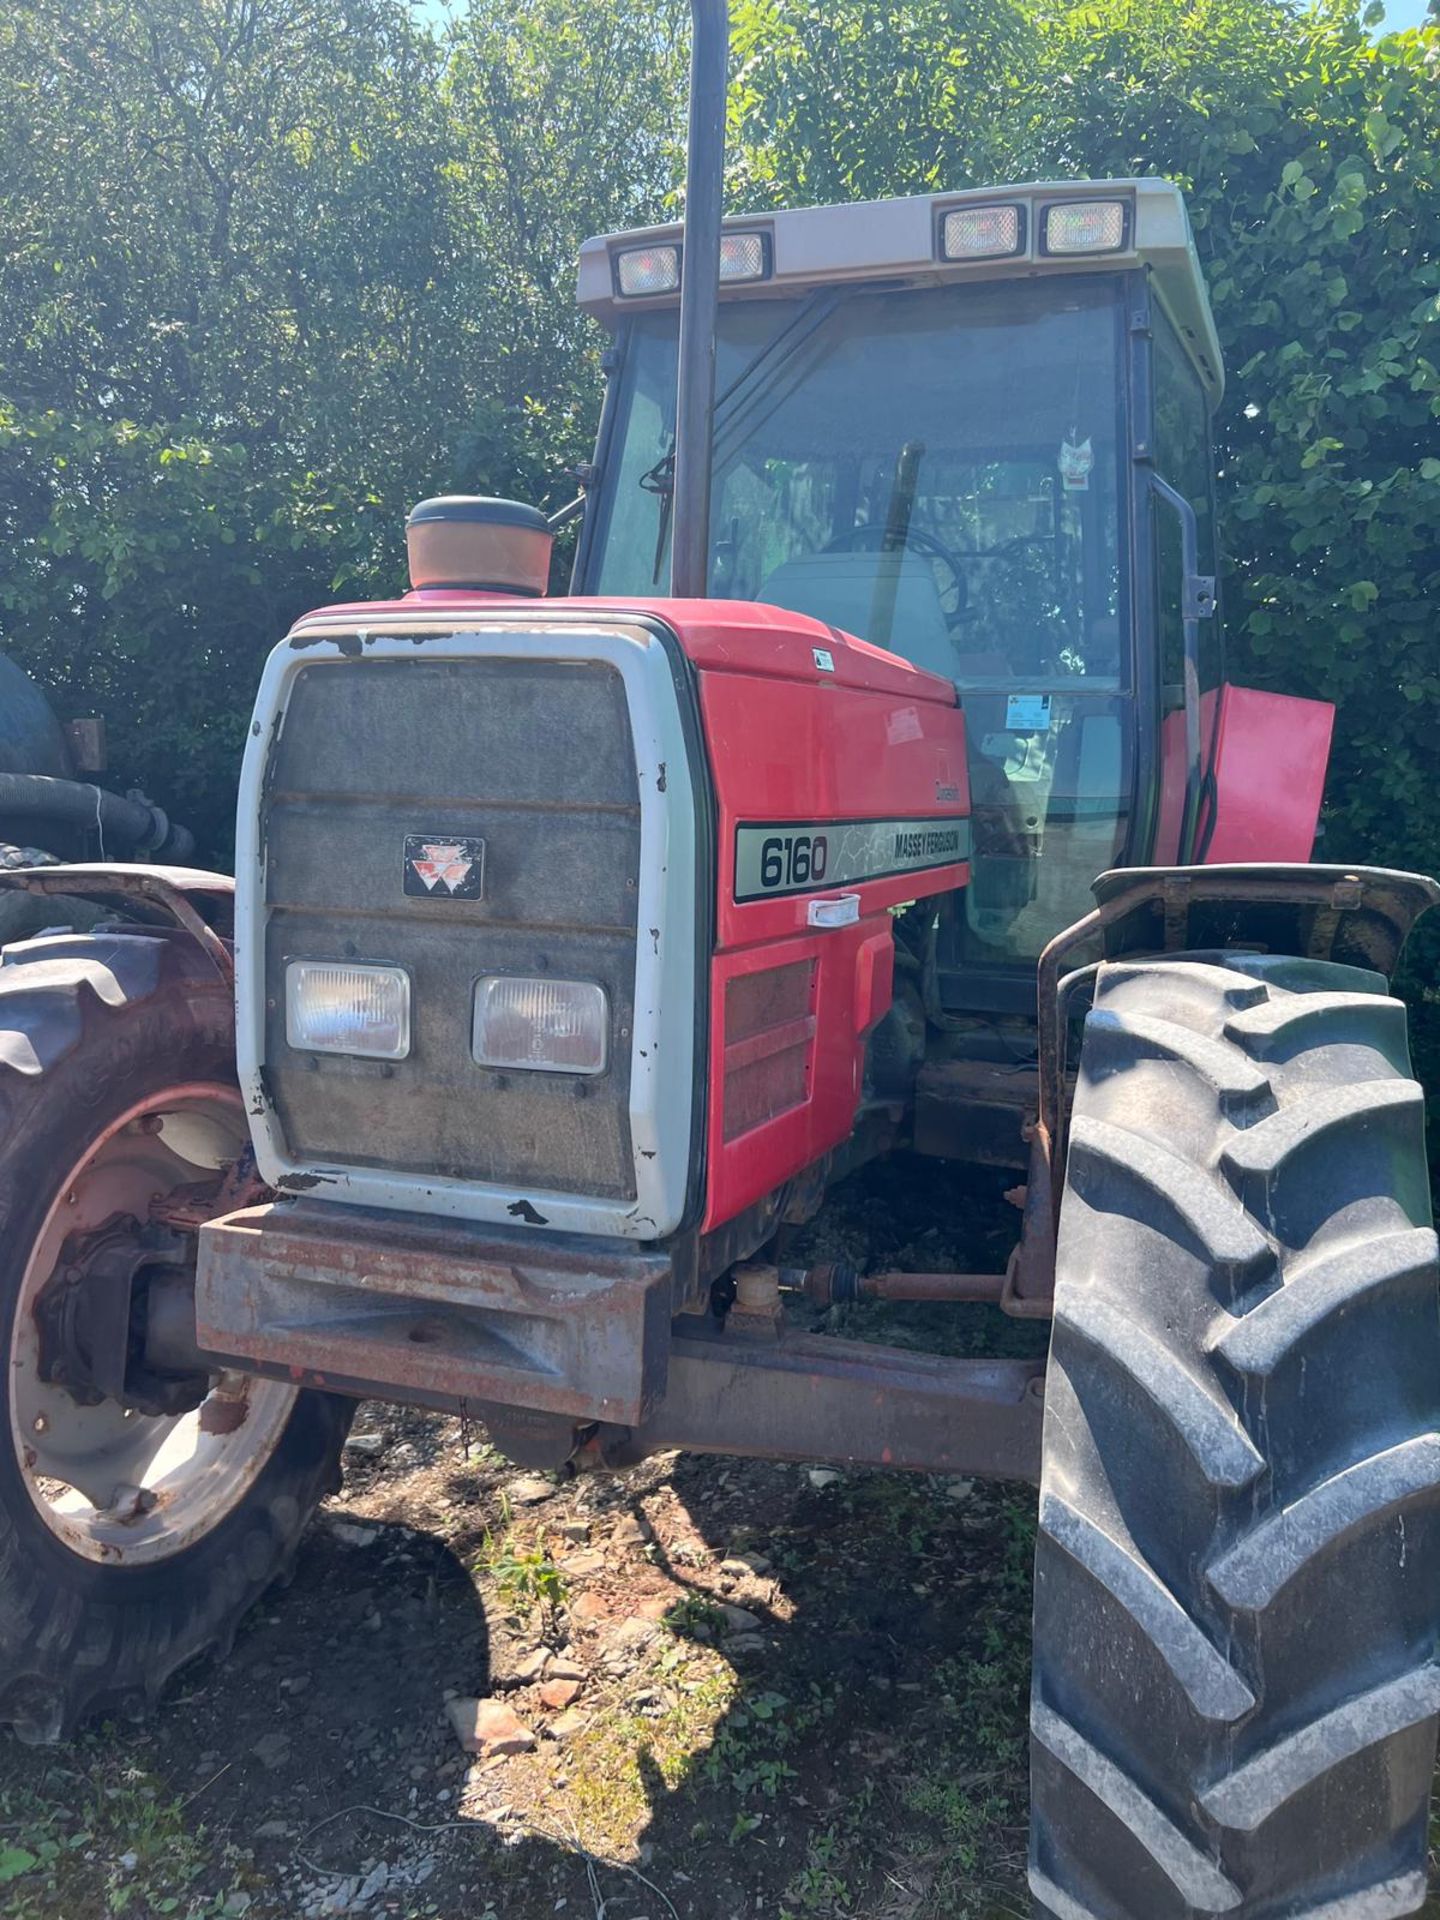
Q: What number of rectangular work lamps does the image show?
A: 4